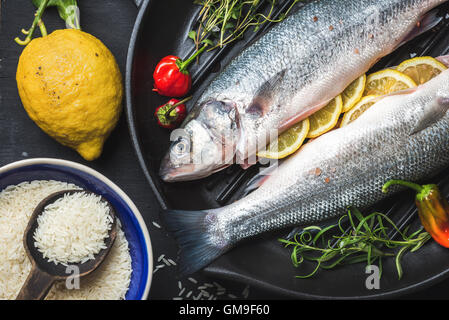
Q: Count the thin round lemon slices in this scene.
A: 6